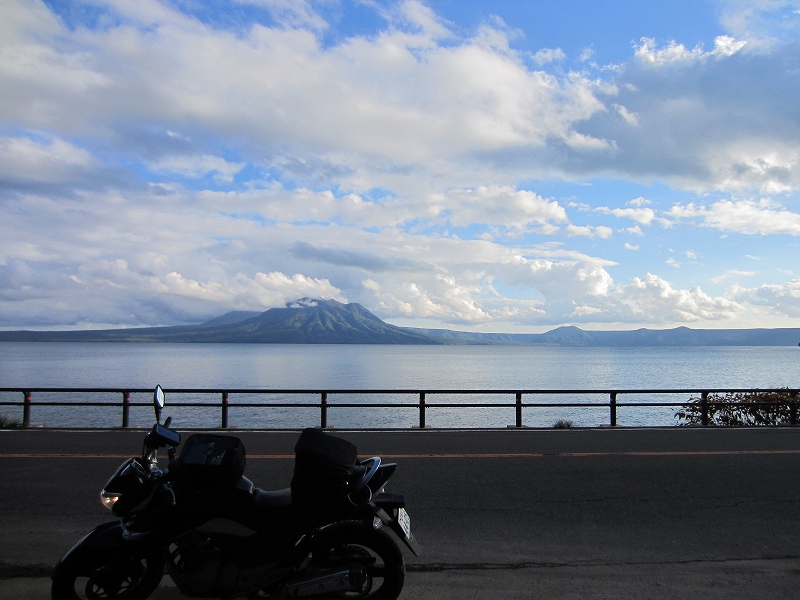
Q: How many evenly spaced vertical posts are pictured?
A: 9